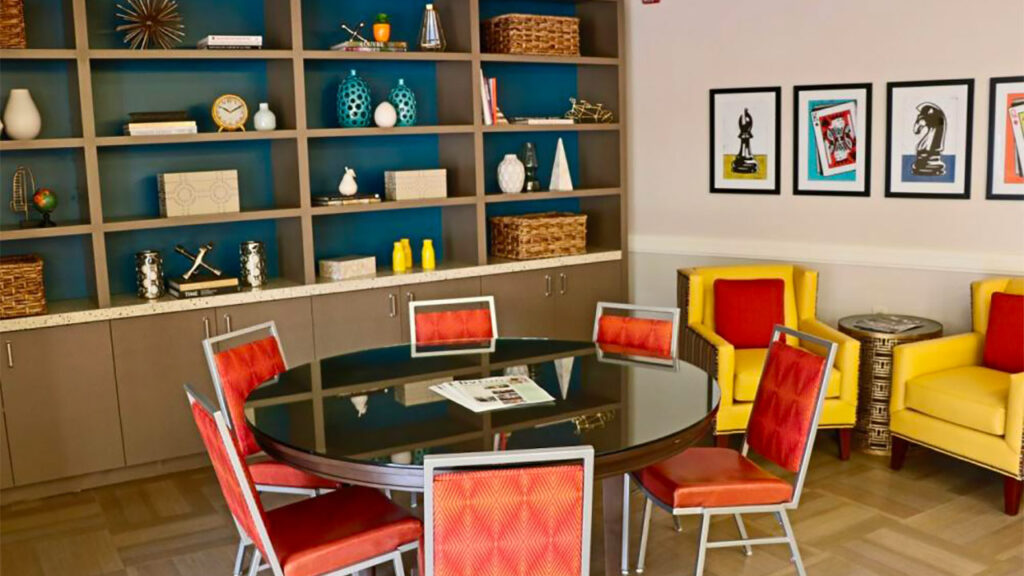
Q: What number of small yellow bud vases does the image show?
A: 3